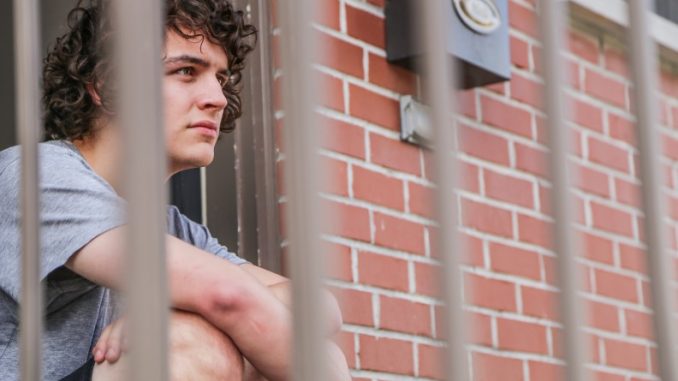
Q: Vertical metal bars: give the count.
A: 6